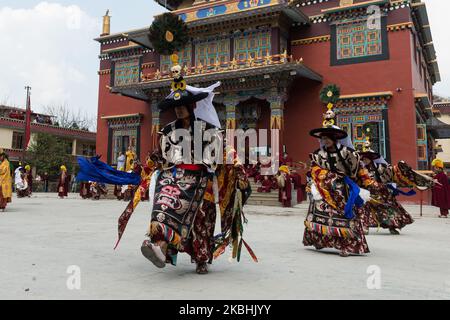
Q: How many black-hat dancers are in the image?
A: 3